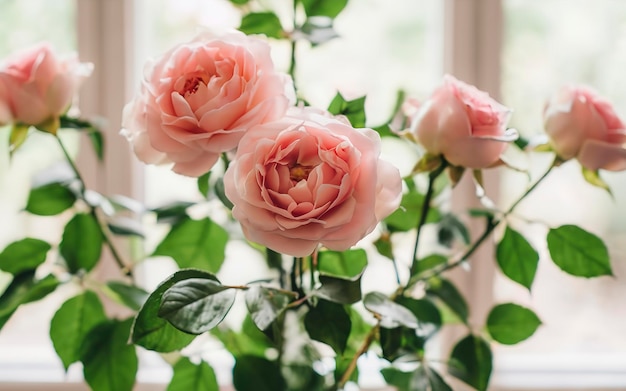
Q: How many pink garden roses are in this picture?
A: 5